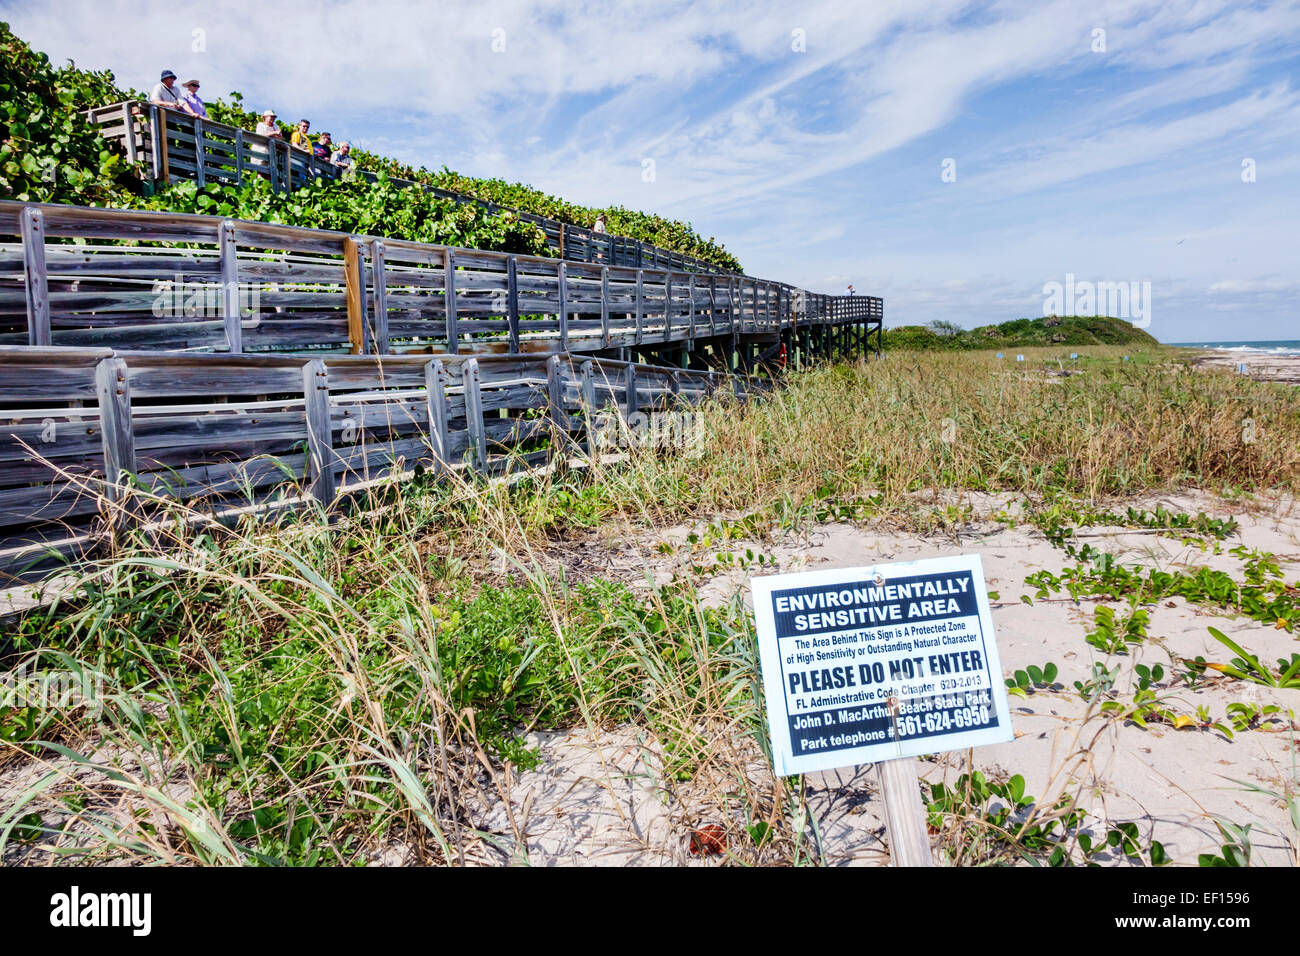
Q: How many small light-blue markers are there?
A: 5